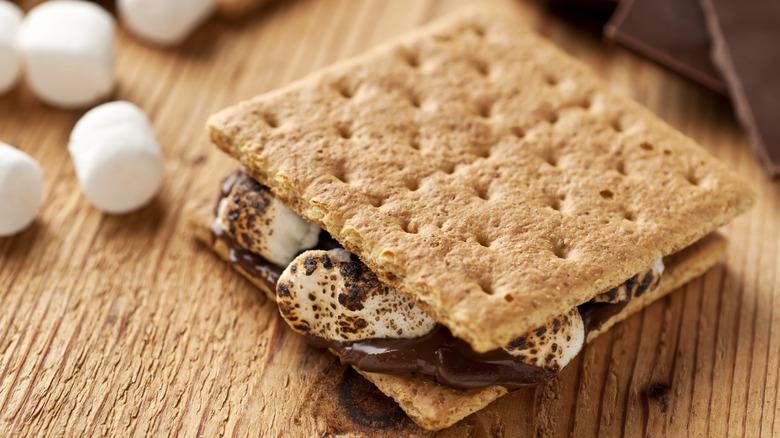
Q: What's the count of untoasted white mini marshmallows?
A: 5